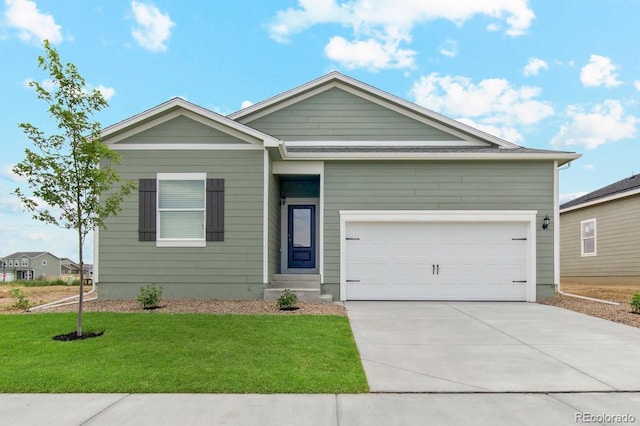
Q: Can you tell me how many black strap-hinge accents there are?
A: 4